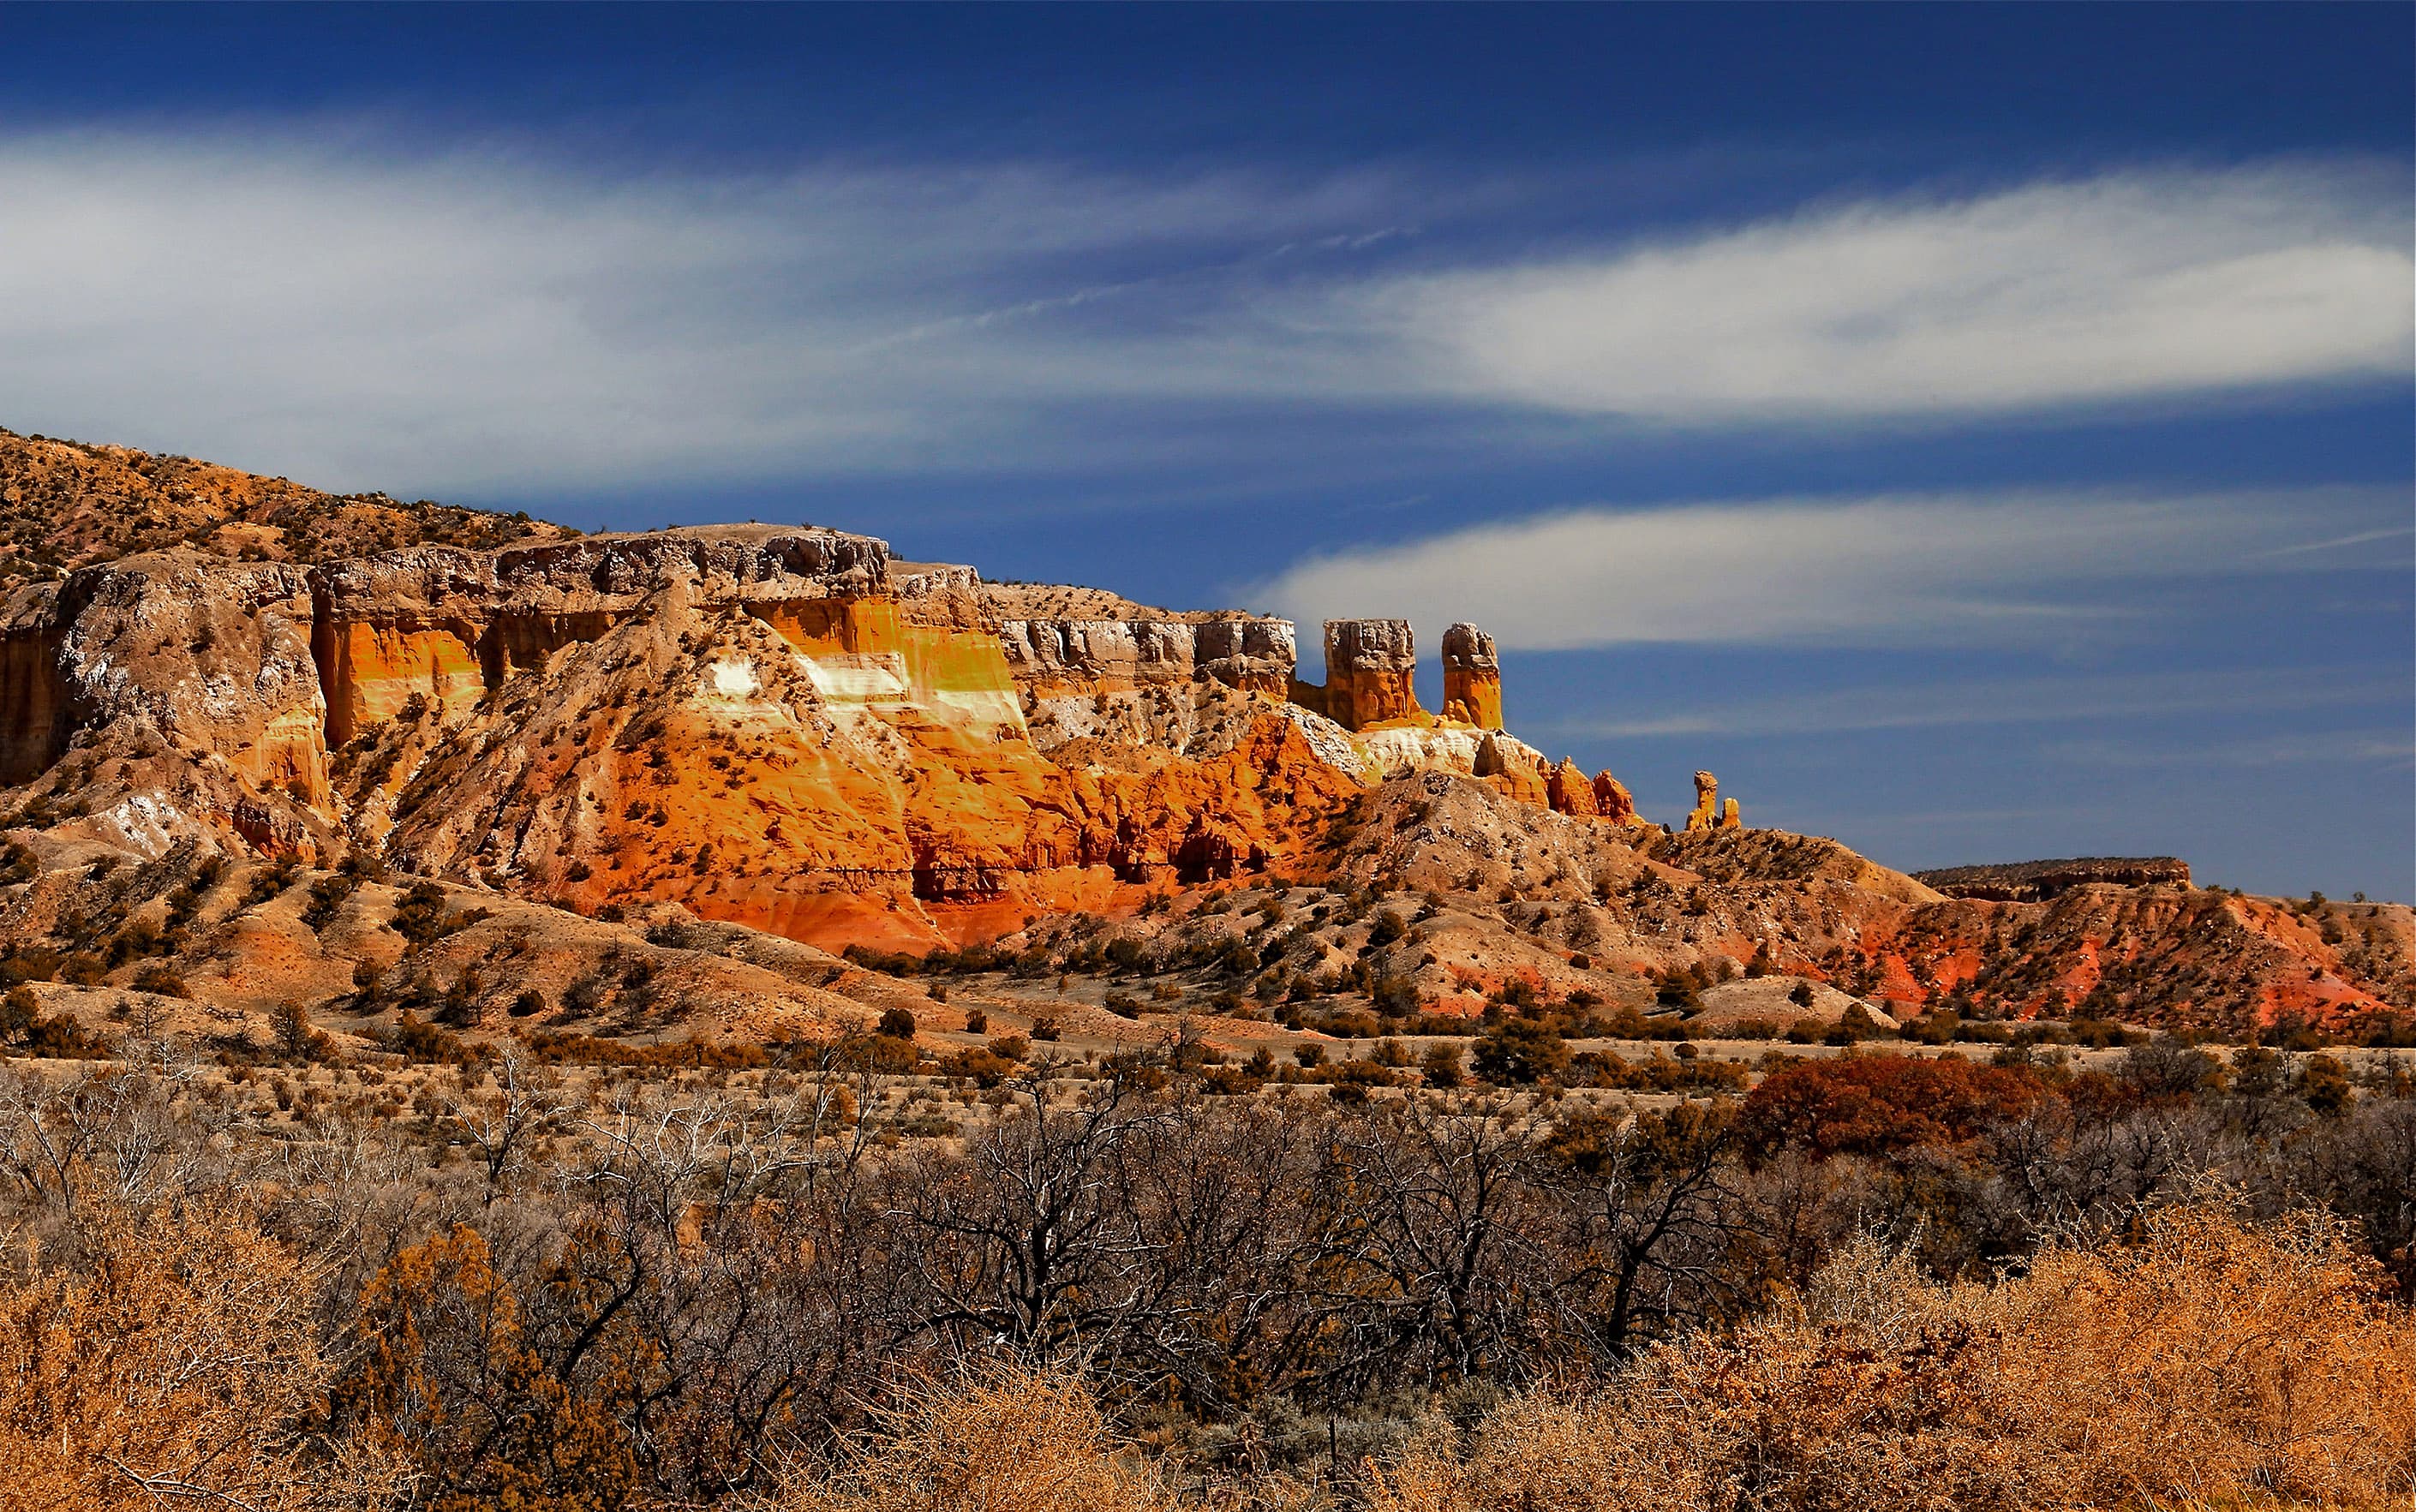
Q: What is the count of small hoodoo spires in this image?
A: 2